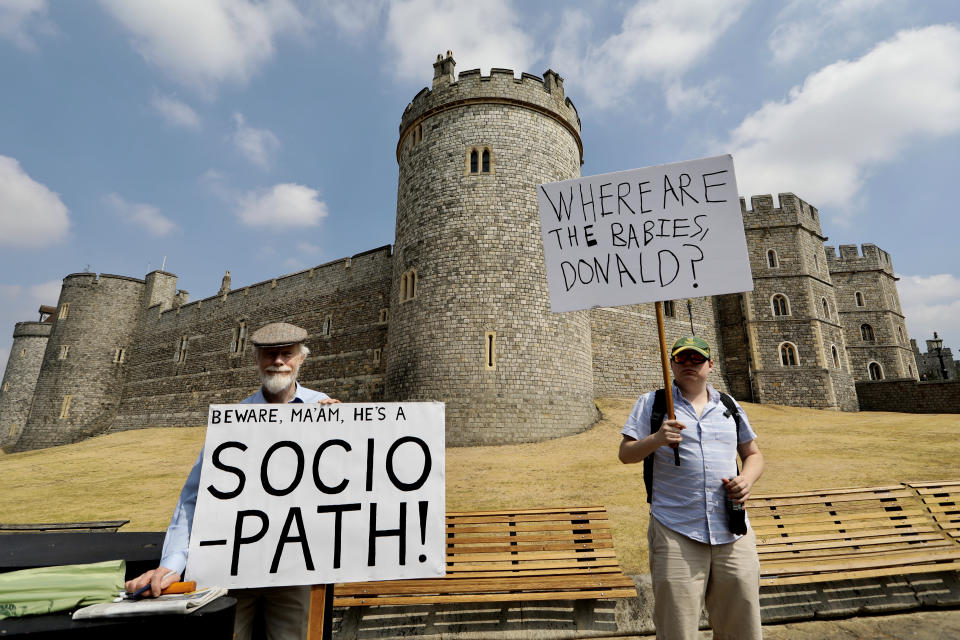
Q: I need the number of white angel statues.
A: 0